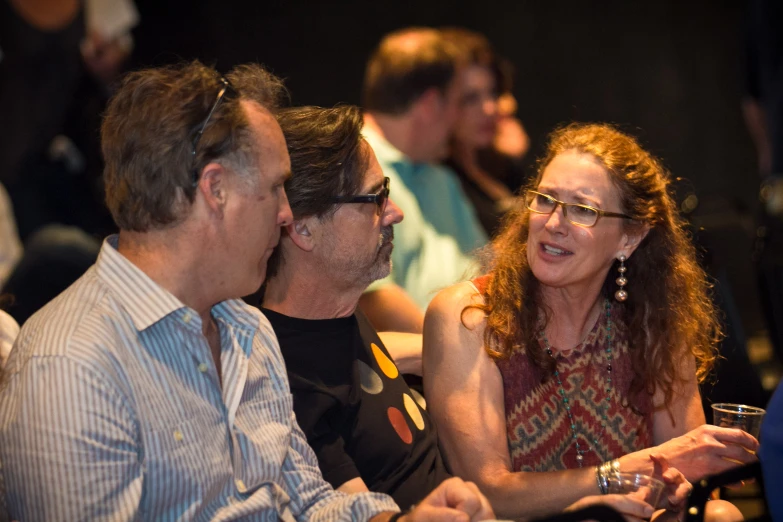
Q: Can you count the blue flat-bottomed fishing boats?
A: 0